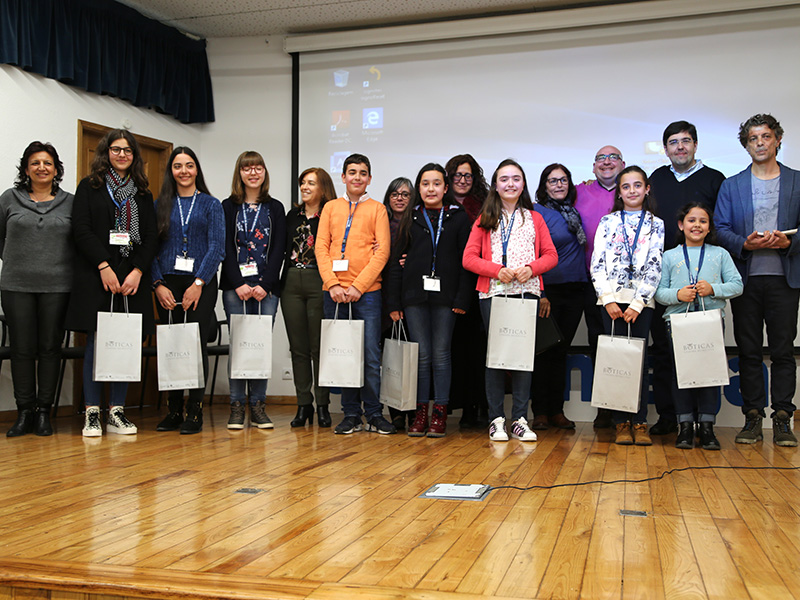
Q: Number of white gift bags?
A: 8